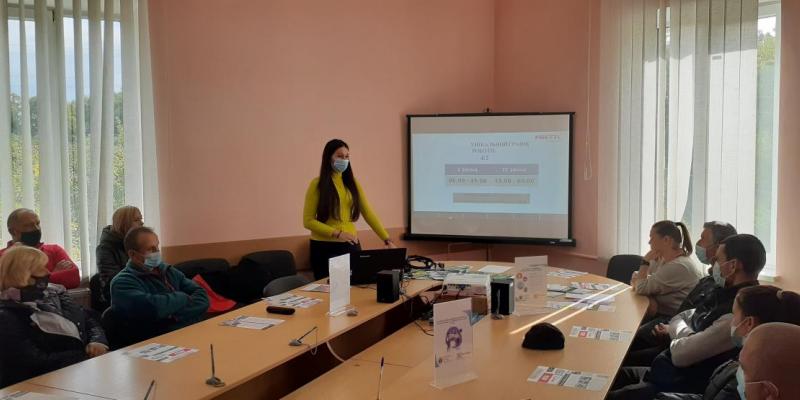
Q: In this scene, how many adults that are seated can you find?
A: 9